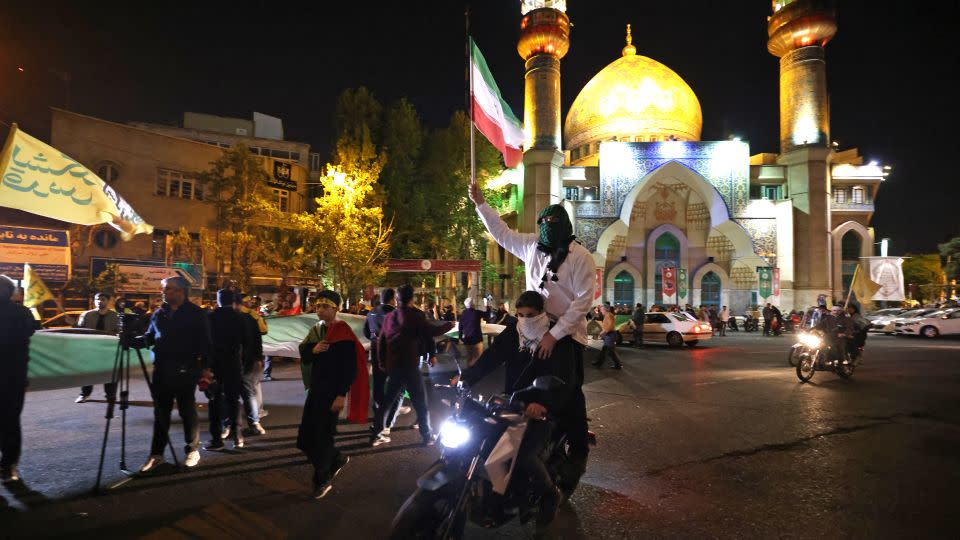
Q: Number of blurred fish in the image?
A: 0